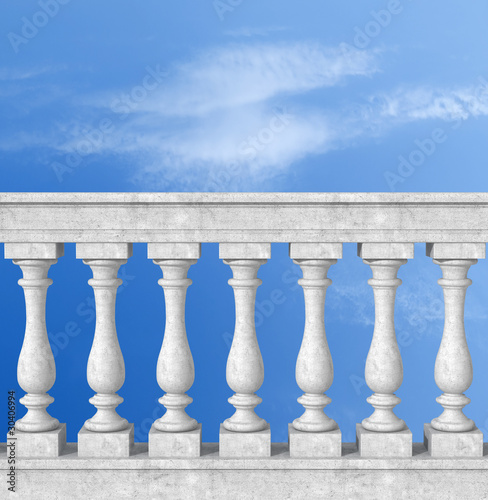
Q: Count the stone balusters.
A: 7